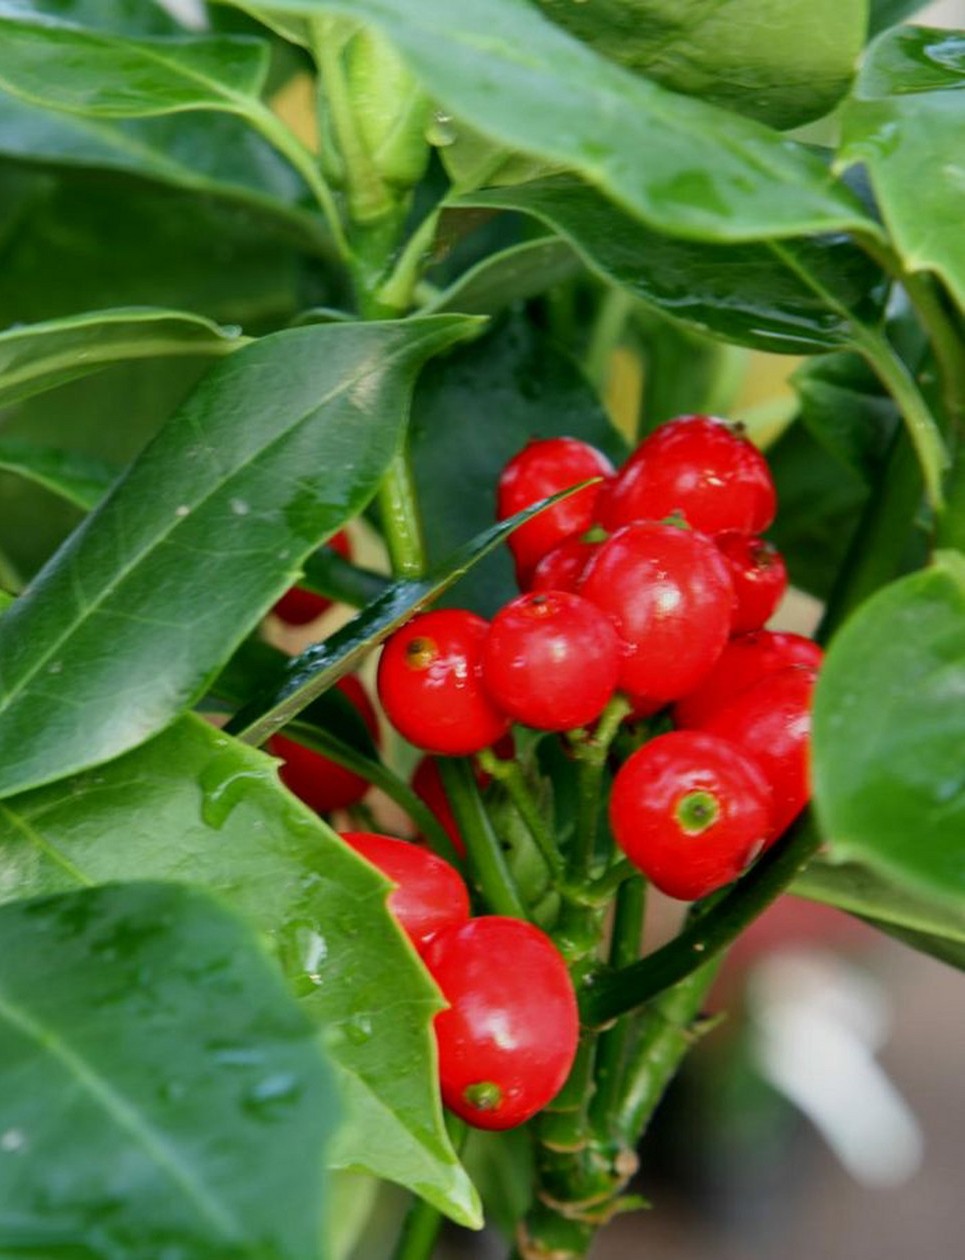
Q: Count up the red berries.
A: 15